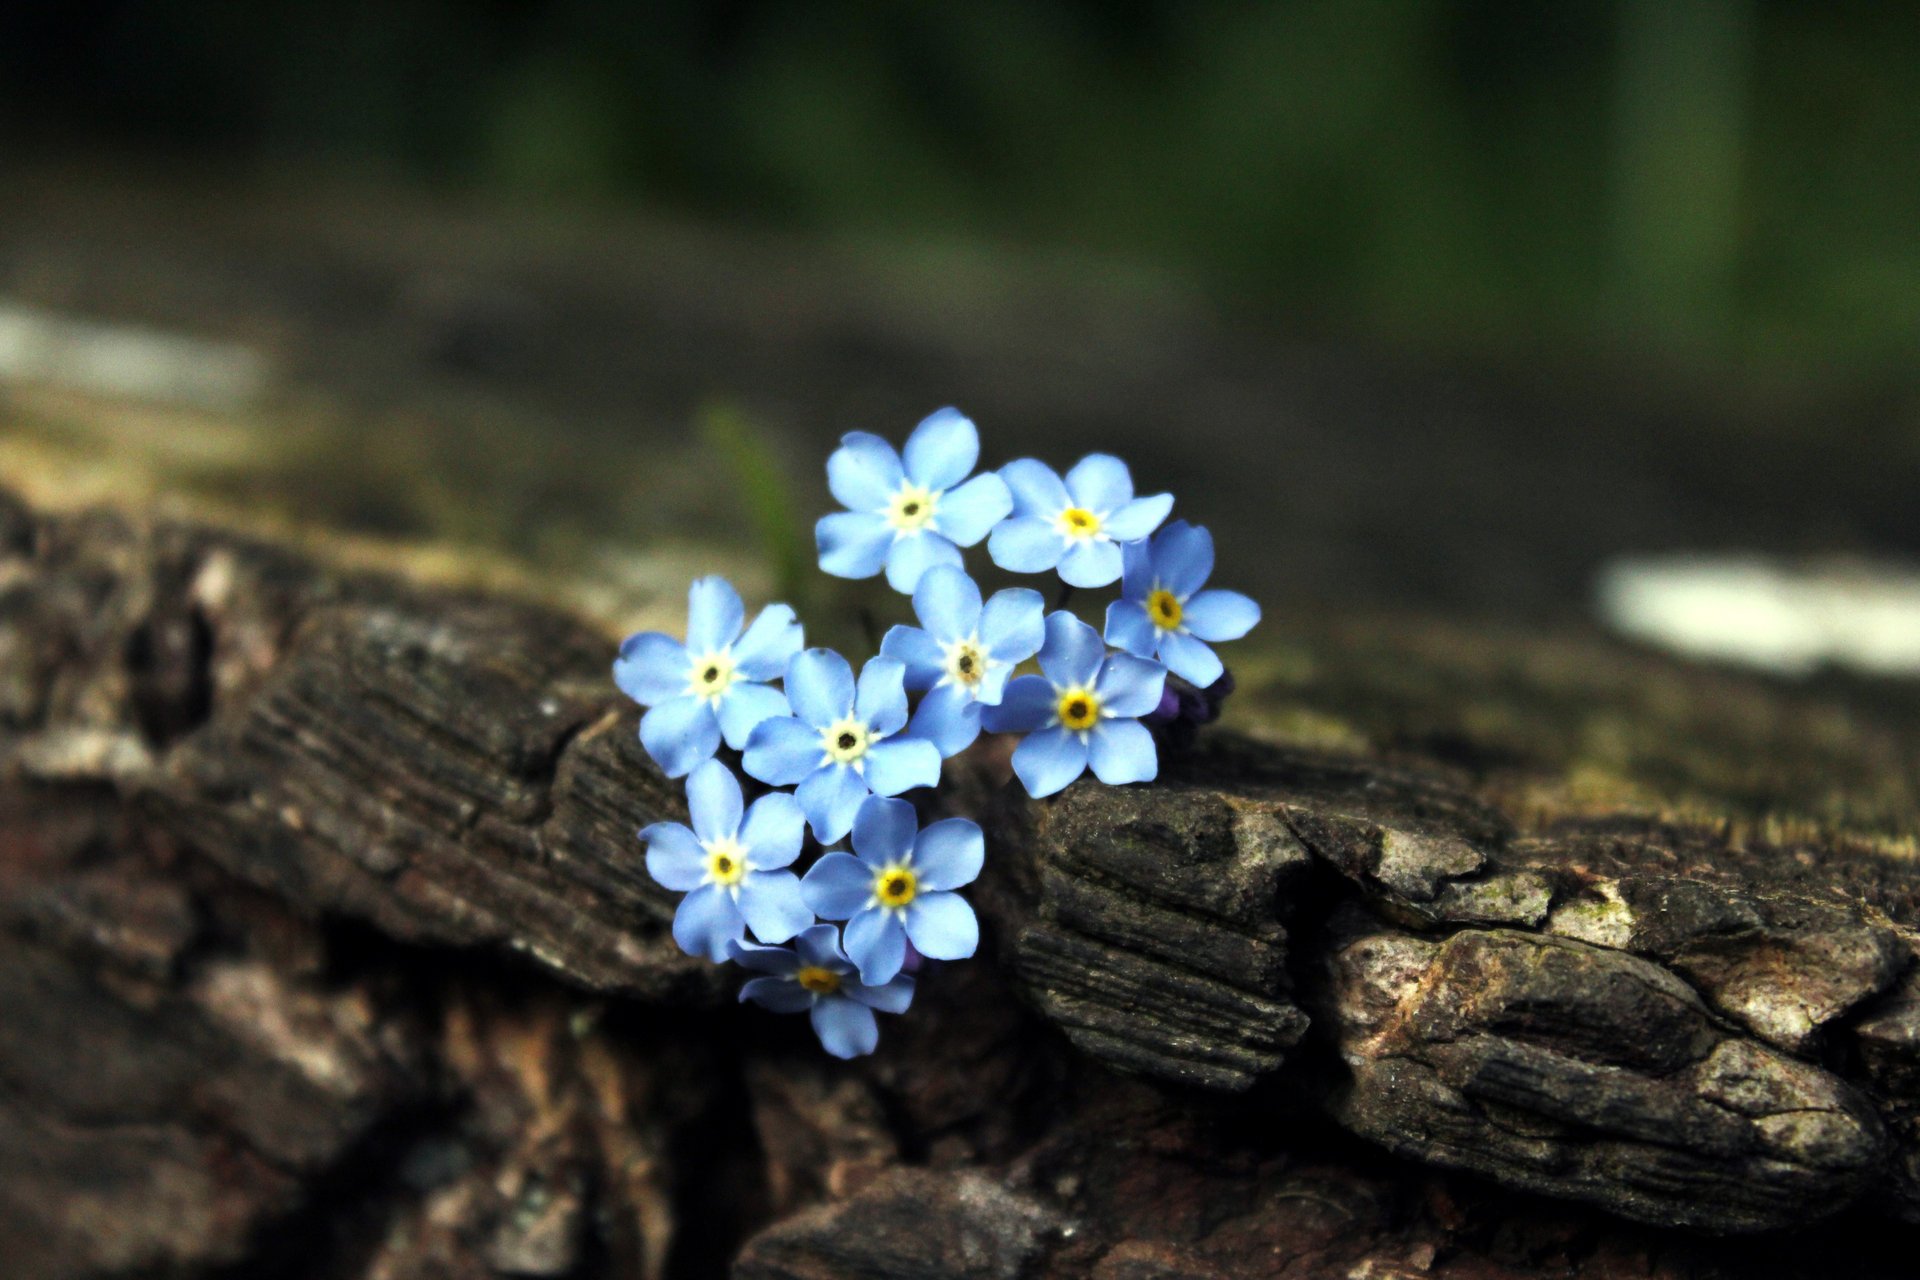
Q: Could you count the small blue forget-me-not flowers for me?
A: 10